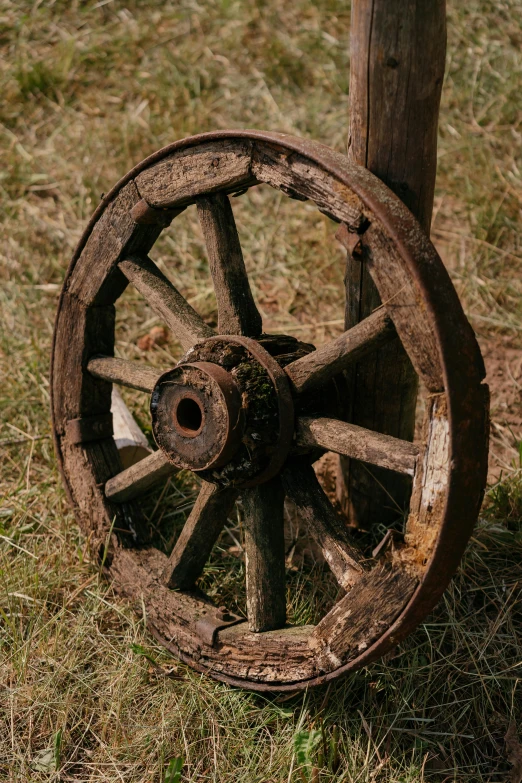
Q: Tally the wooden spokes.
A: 9